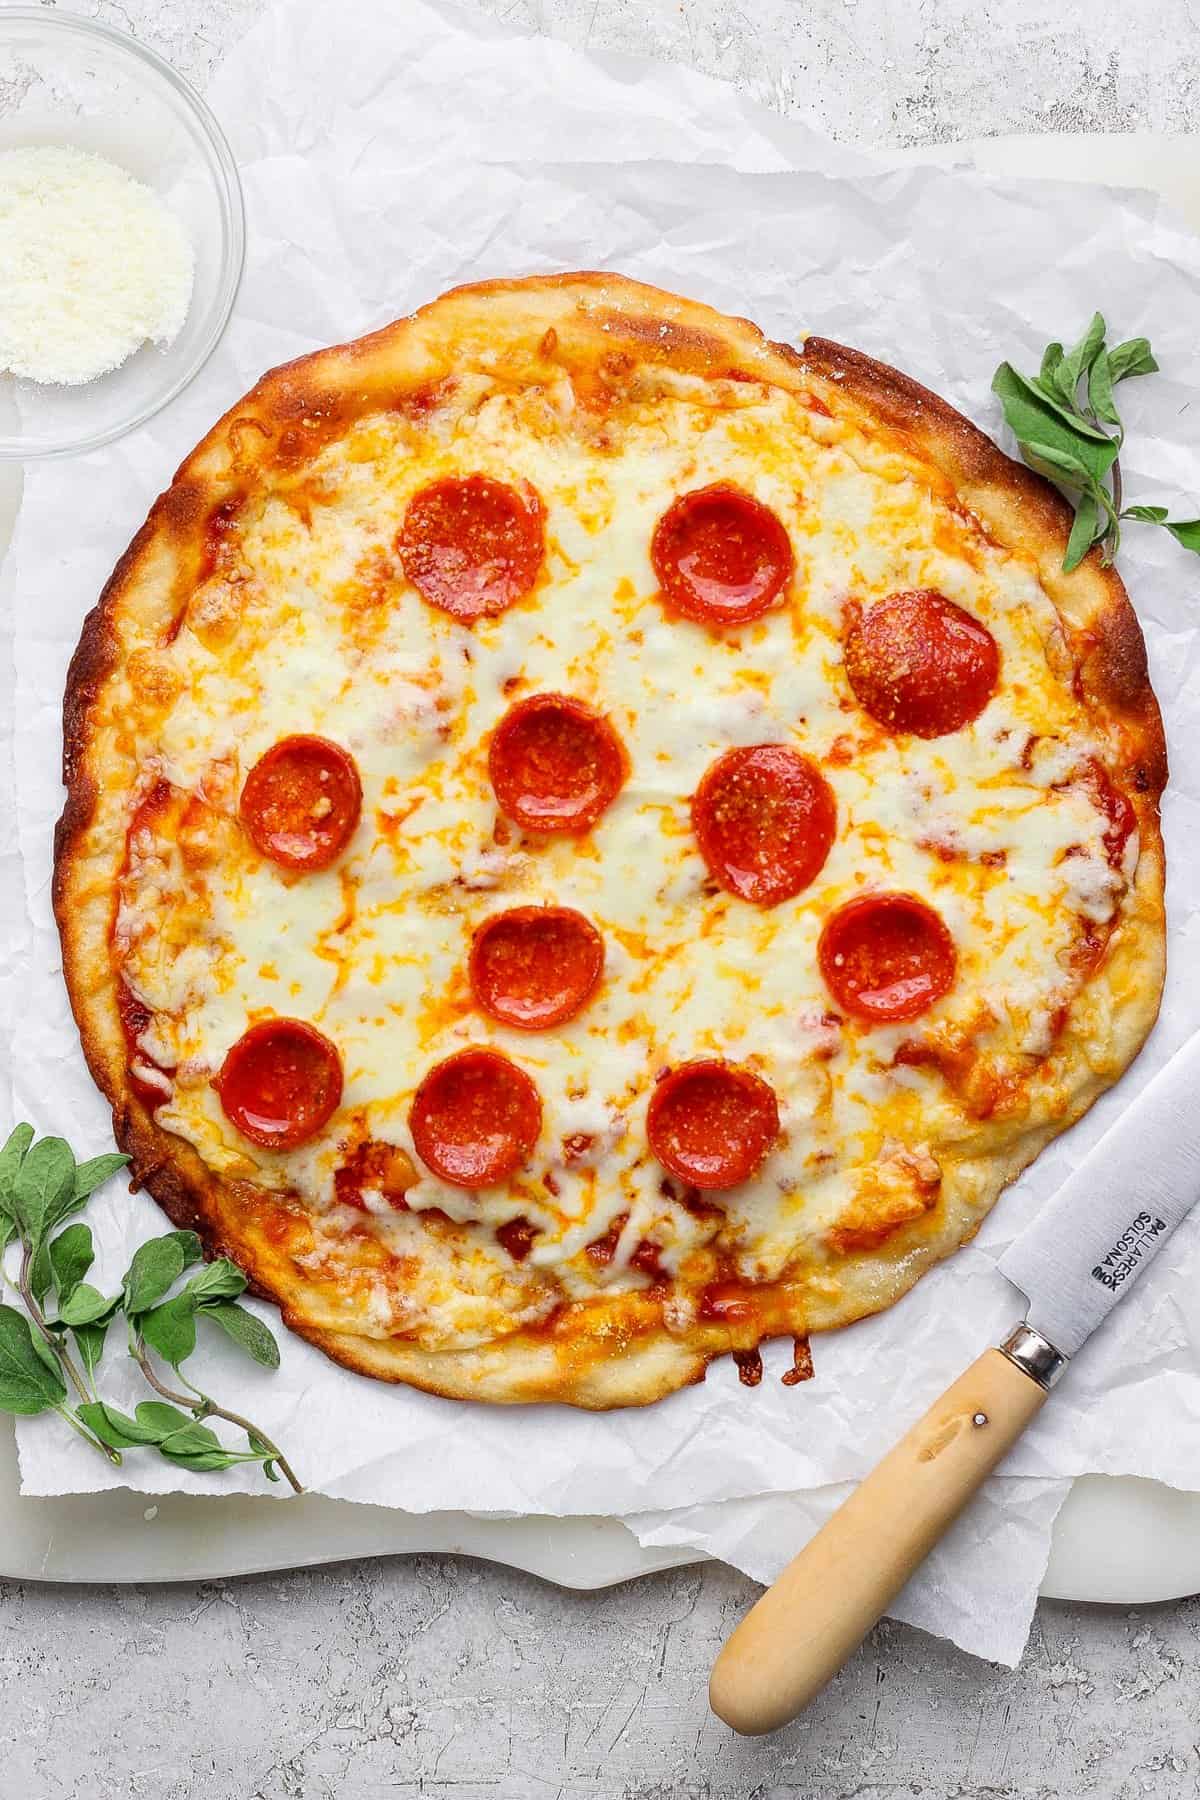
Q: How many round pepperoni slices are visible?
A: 11